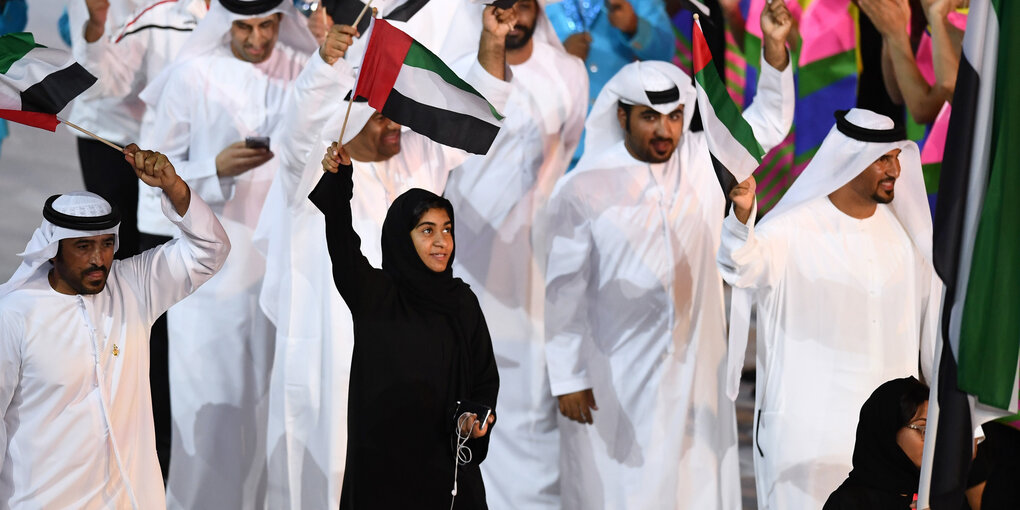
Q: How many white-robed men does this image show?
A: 6